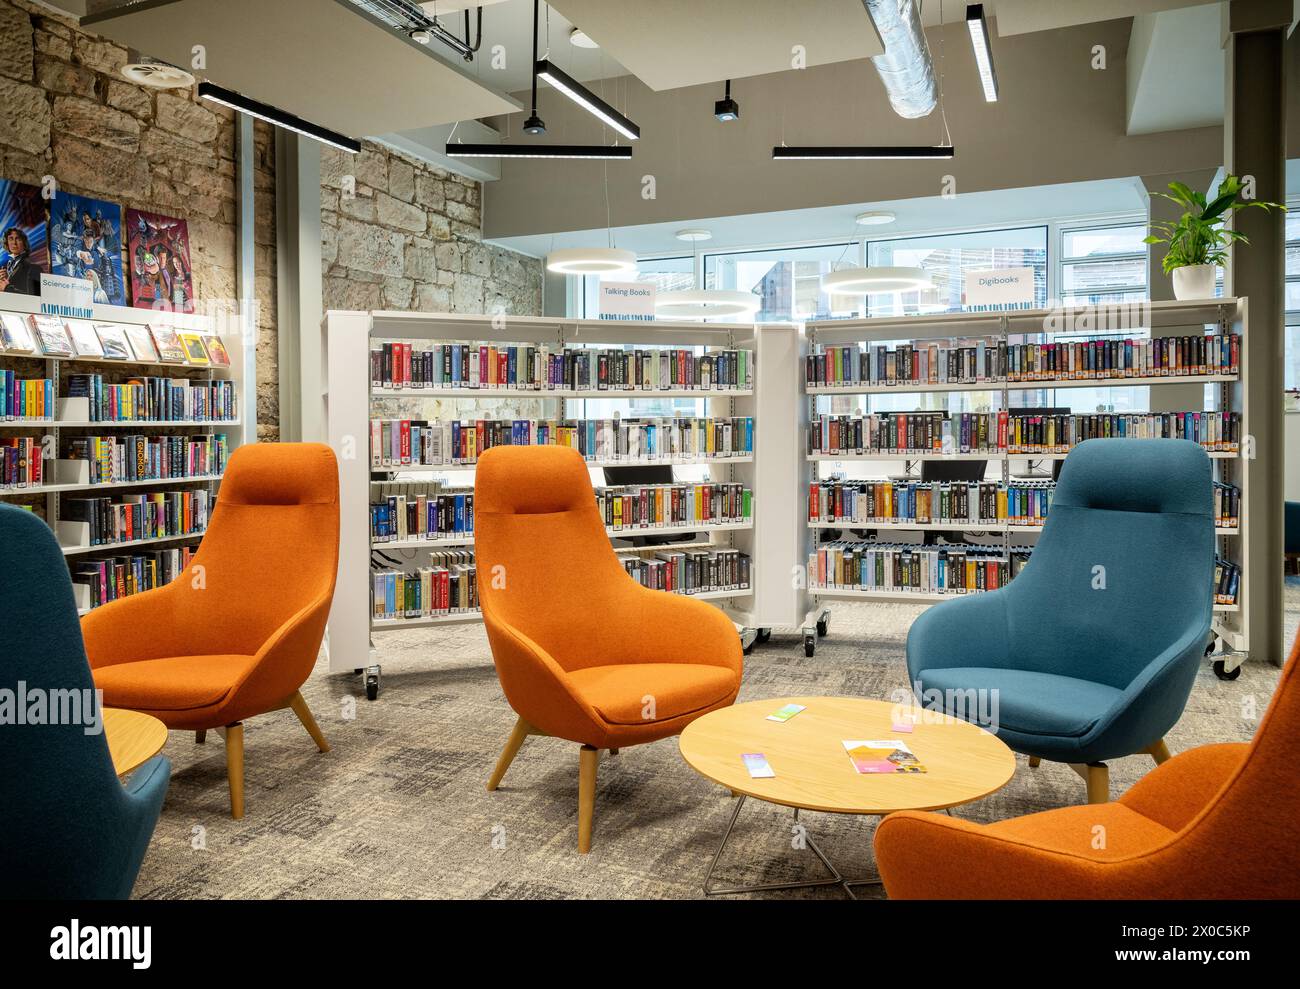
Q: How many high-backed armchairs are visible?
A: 5